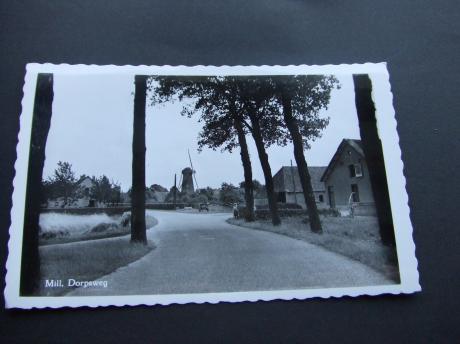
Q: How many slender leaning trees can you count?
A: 3